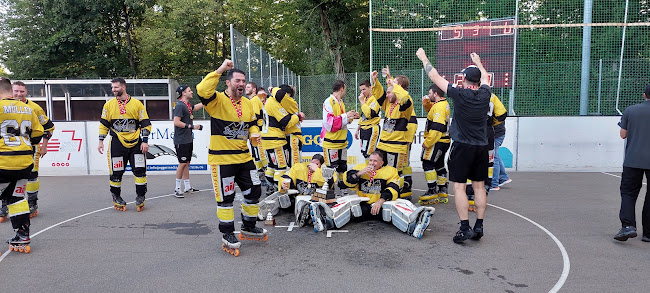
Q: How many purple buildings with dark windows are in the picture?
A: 0